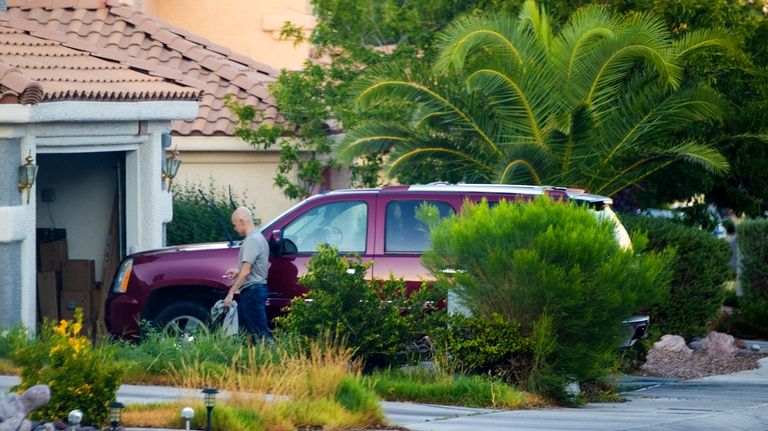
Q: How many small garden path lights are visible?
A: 4